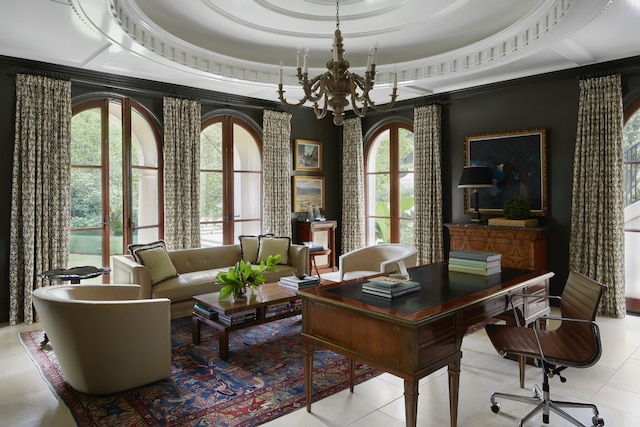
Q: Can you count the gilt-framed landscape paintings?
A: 2